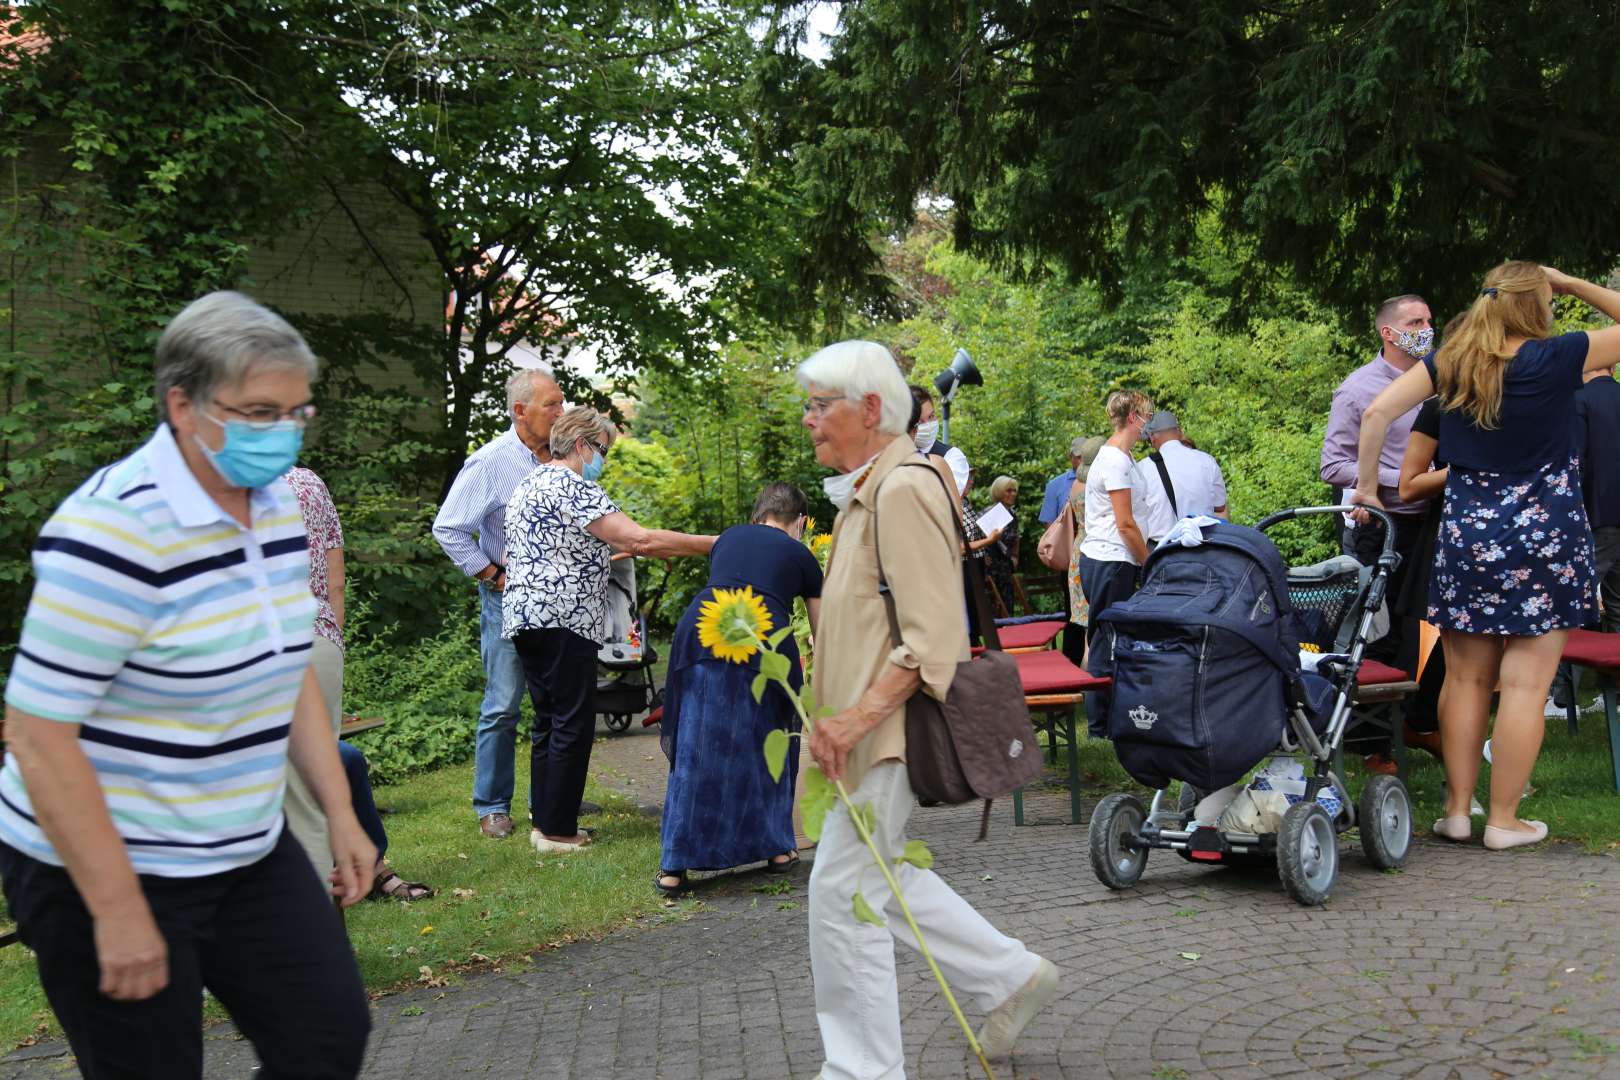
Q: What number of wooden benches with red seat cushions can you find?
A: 4